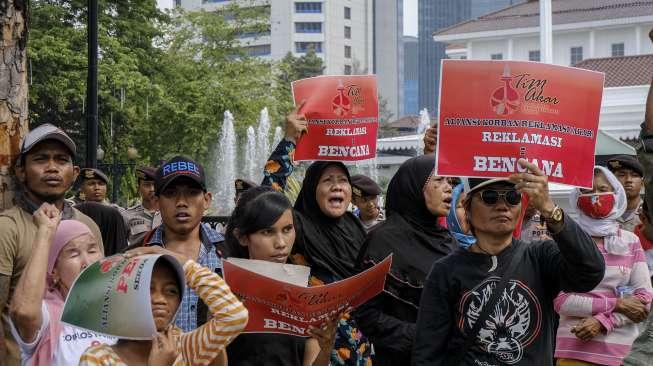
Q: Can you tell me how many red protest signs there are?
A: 3